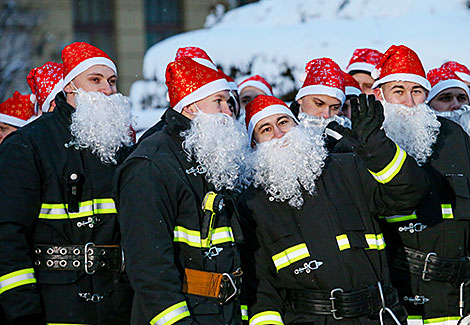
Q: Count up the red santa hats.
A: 14